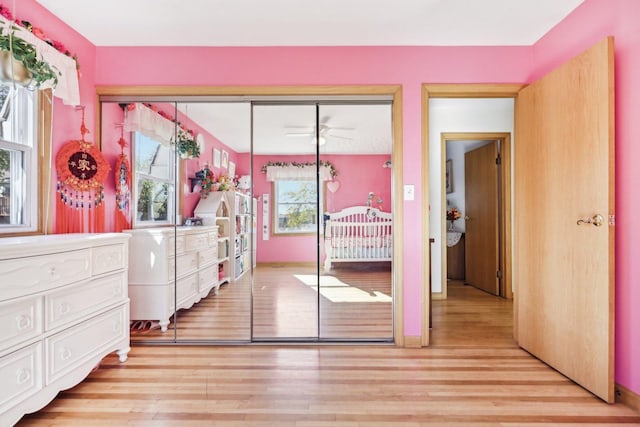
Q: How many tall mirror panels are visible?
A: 4